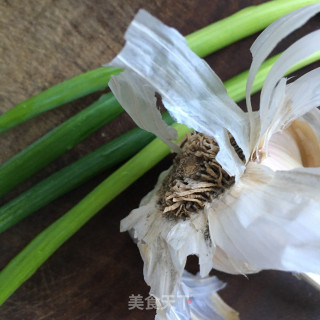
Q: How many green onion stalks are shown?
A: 4